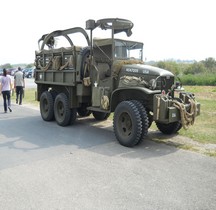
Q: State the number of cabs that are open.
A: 1